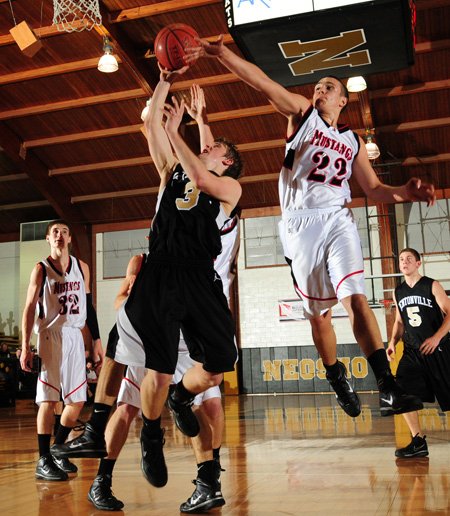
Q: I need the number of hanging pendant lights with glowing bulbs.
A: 4